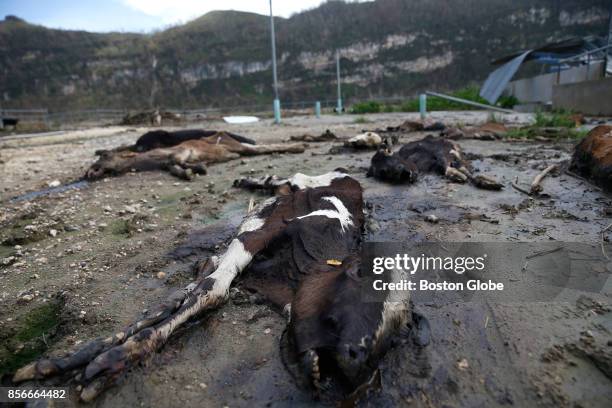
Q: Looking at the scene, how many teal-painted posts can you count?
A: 4